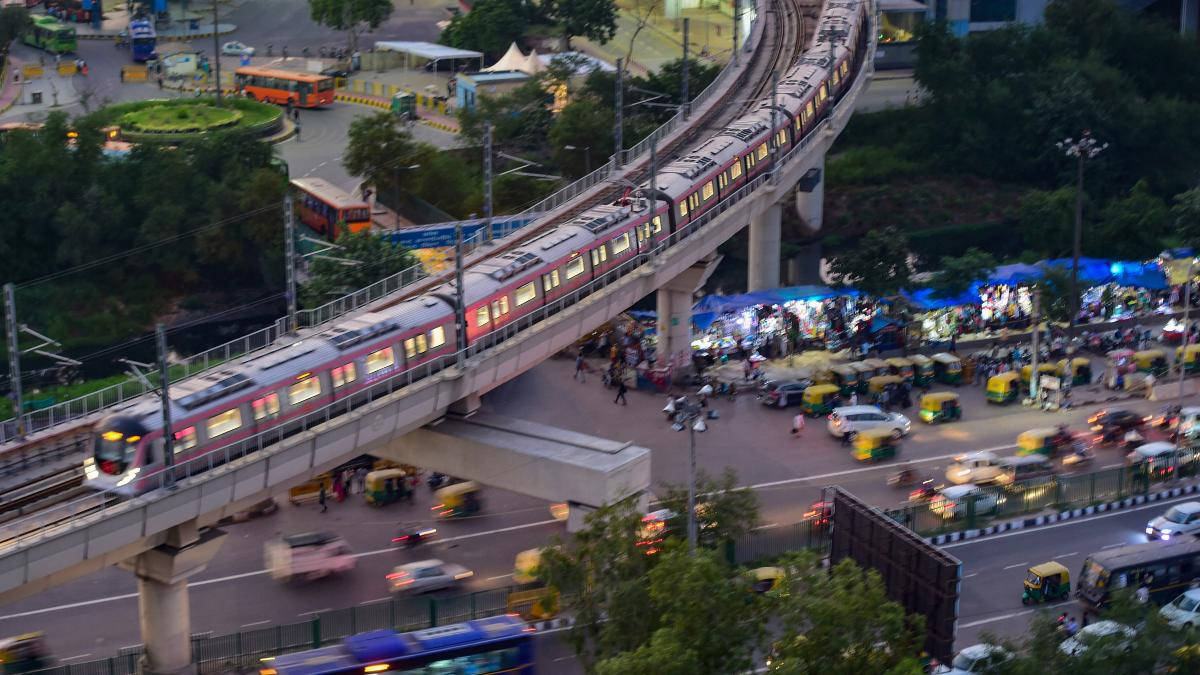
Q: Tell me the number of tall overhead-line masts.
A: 11